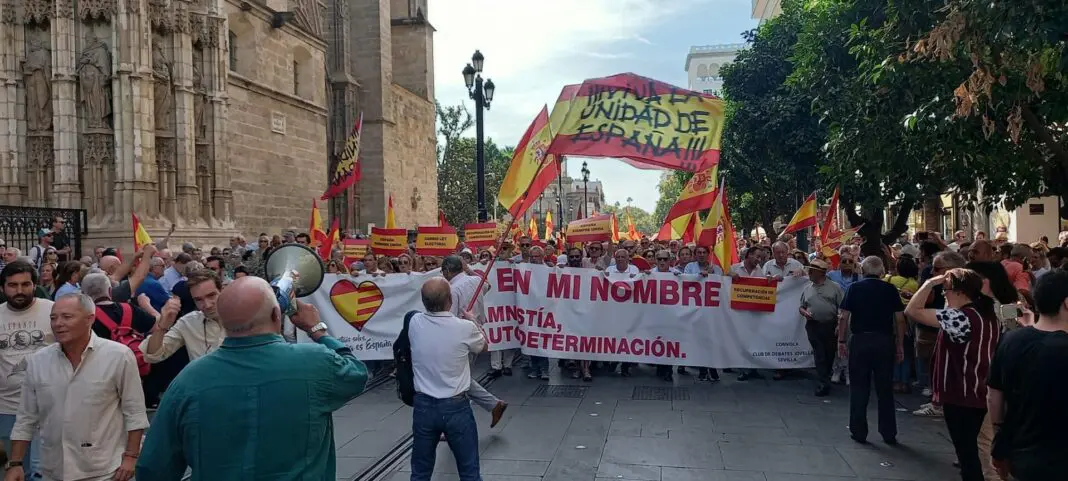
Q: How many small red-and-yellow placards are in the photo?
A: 6